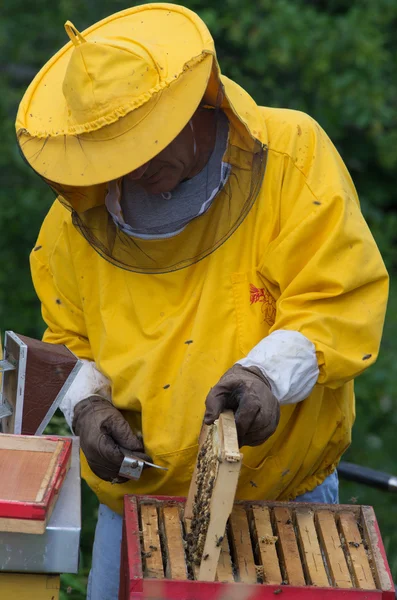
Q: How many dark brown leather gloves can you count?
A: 2